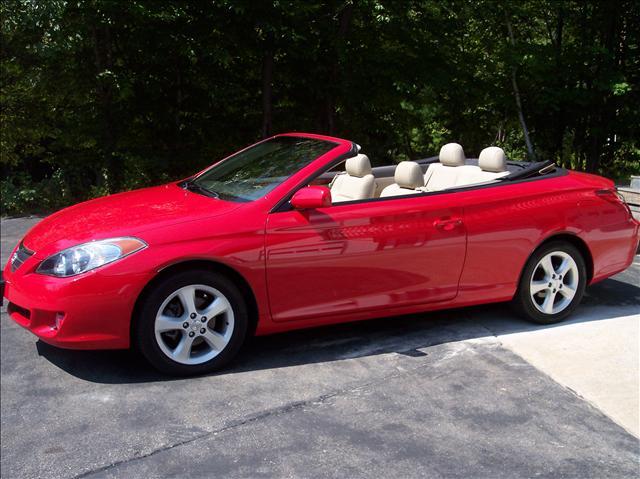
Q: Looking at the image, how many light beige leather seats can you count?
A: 4